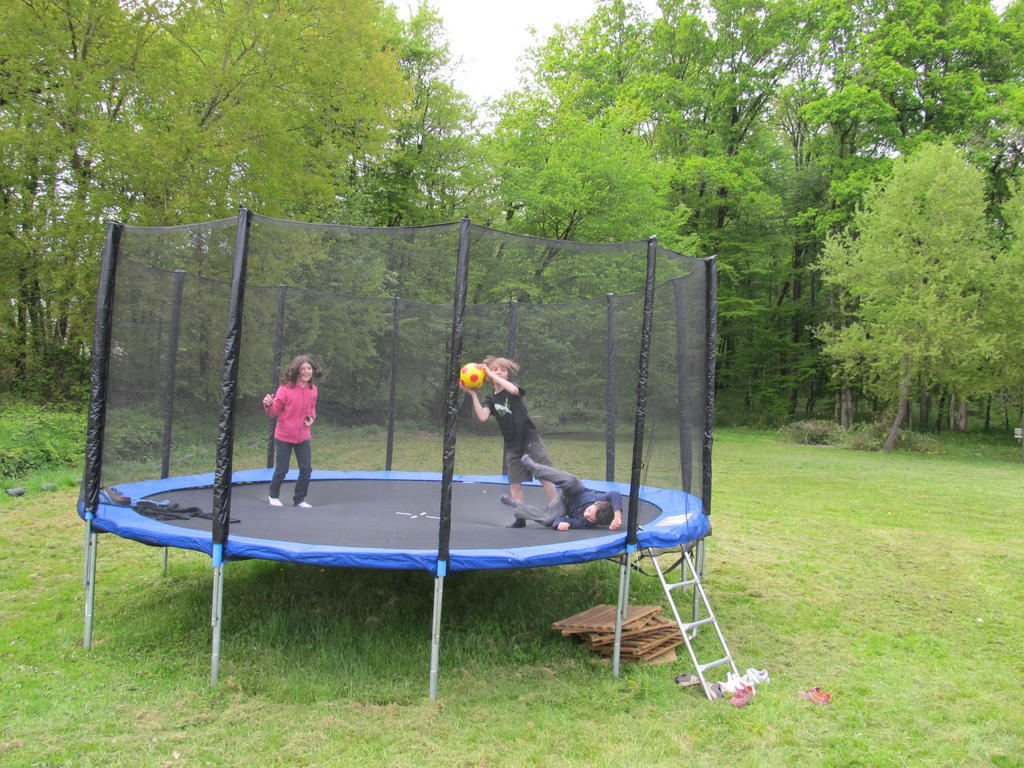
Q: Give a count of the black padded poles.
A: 11